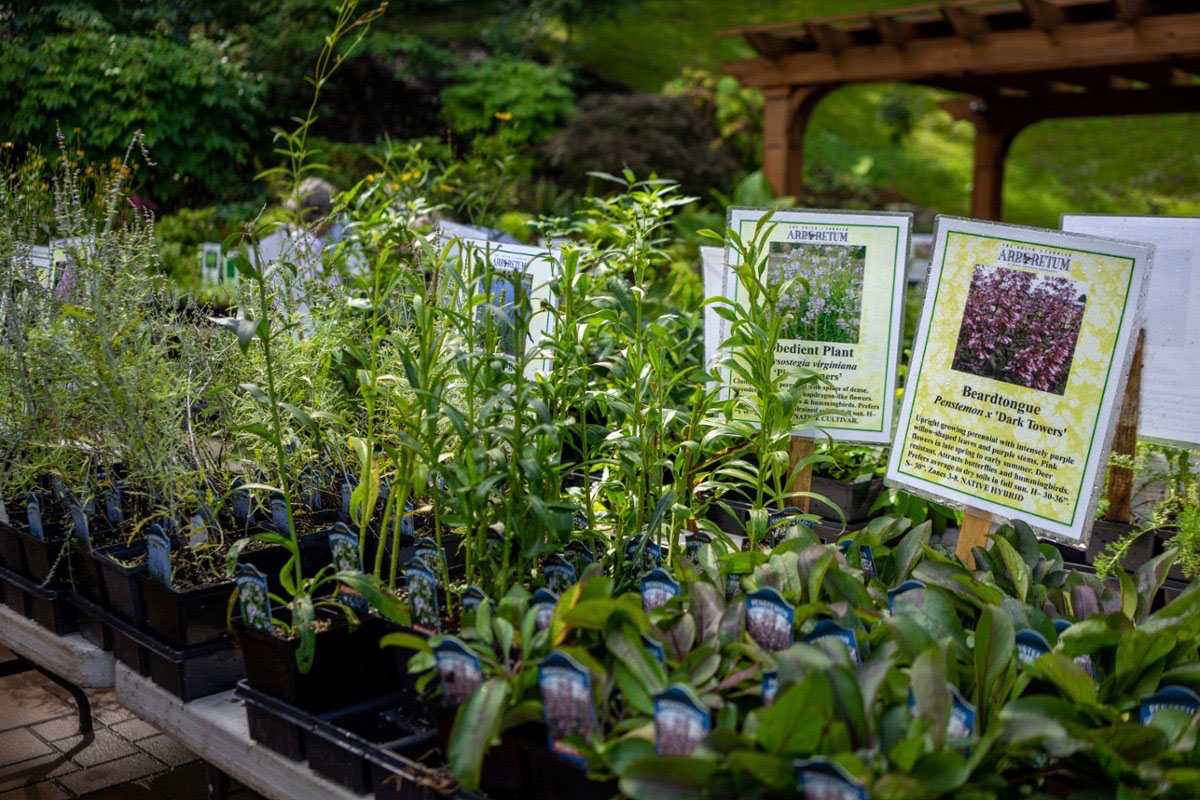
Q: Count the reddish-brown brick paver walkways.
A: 1